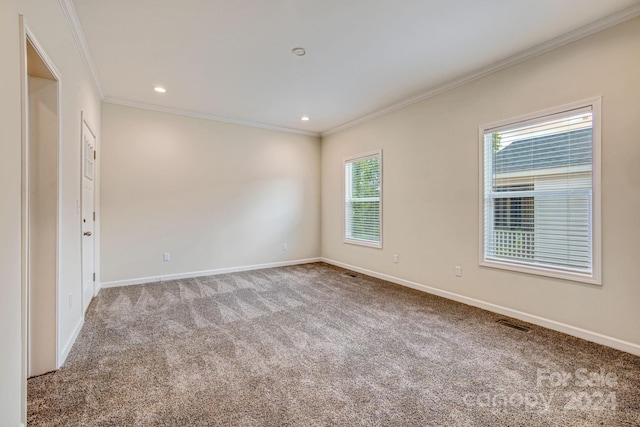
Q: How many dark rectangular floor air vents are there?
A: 2